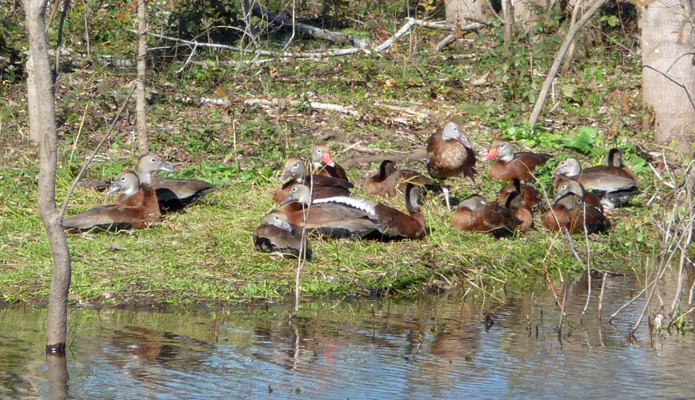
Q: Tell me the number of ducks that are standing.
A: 1